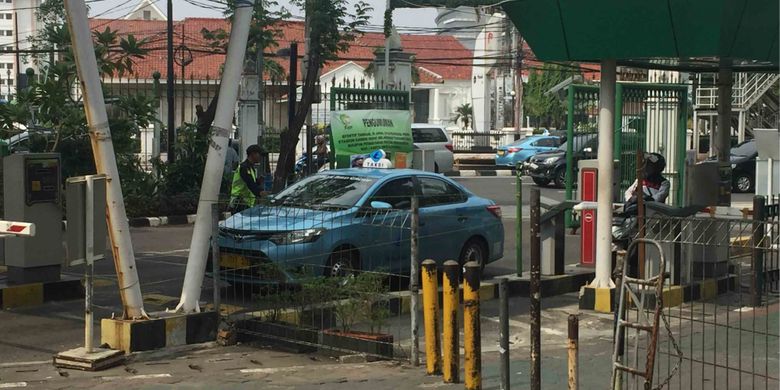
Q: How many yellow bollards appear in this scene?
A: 3